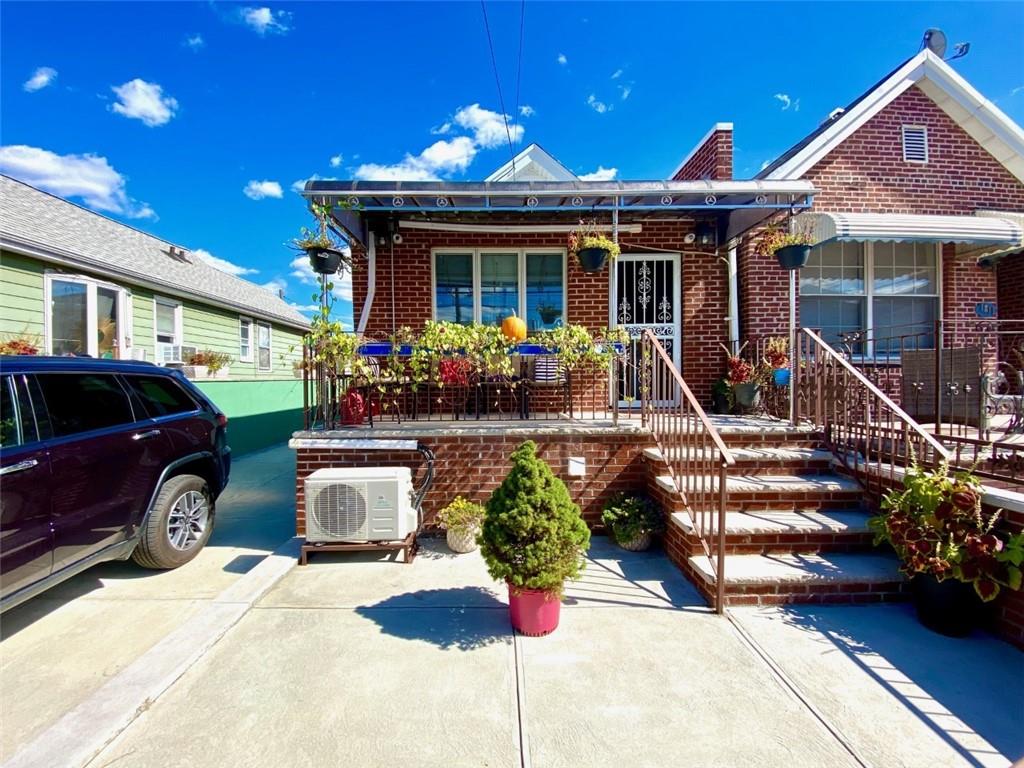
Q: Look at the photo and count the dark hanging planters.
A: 3